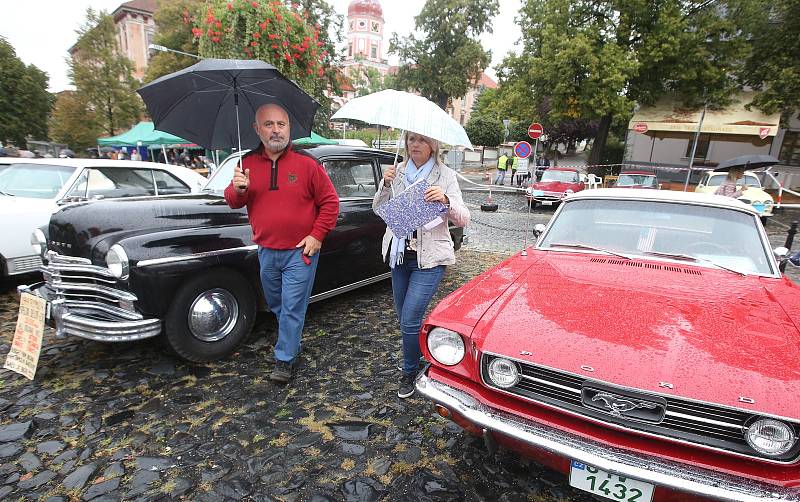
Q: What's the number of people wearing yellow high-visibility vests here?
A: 2